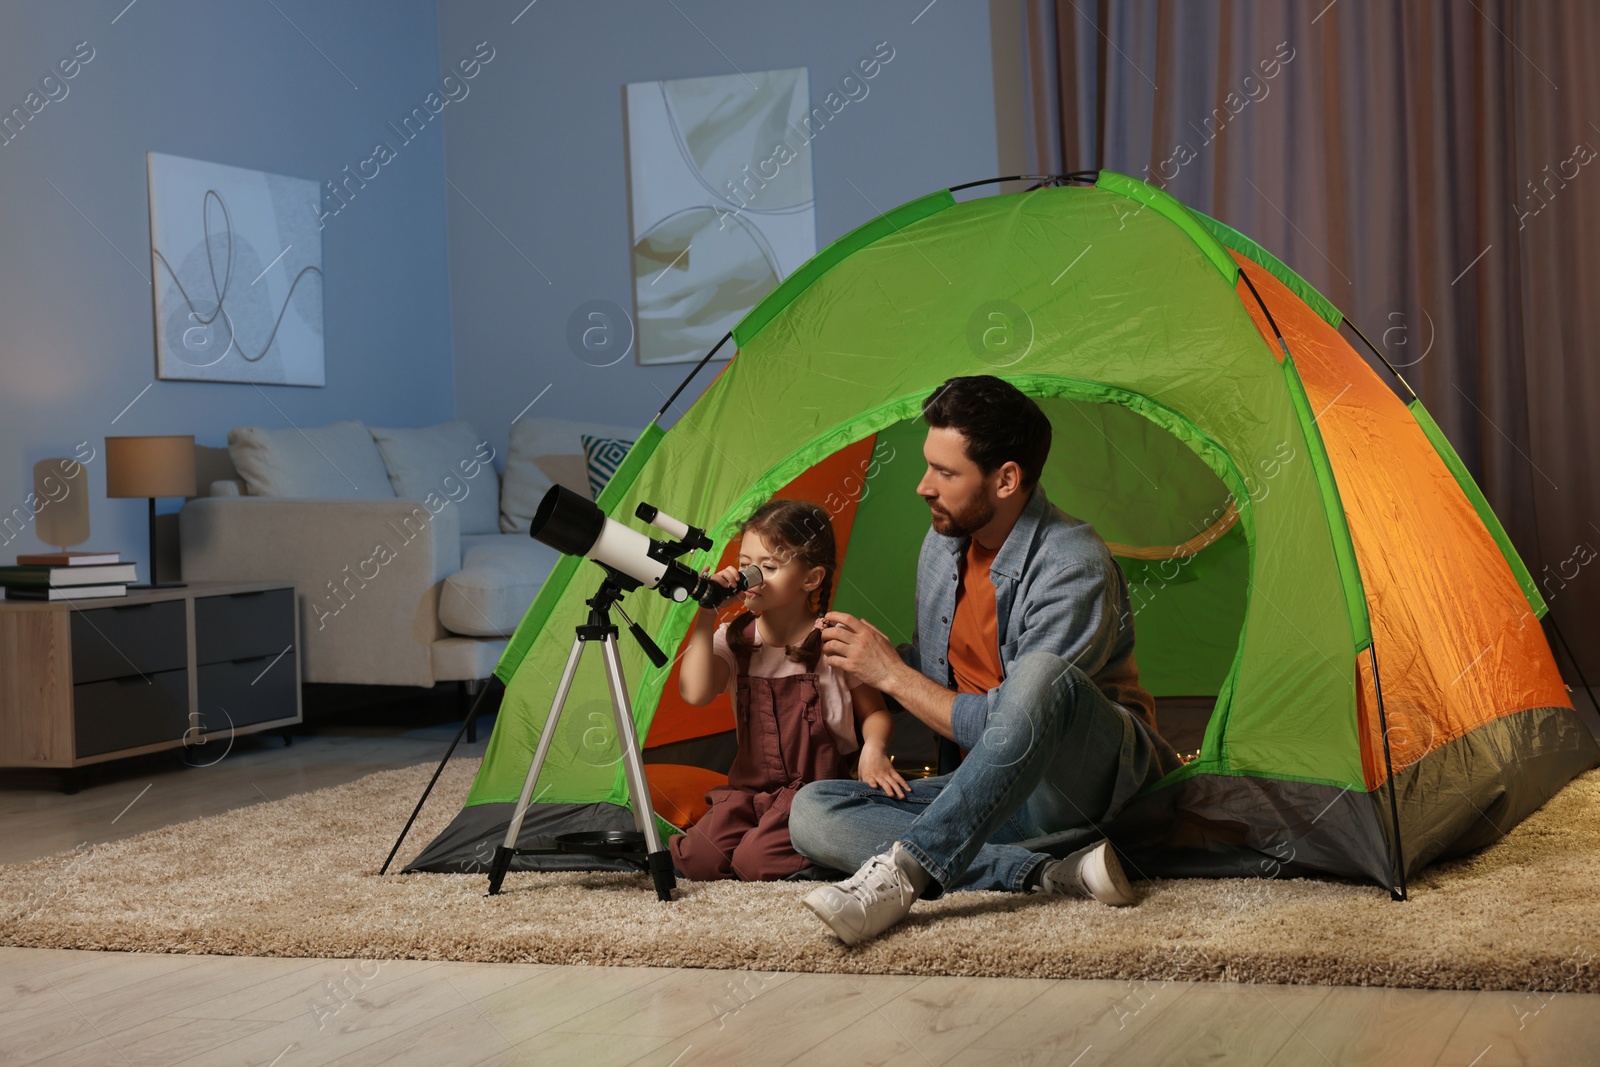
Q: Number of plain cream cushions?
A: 3